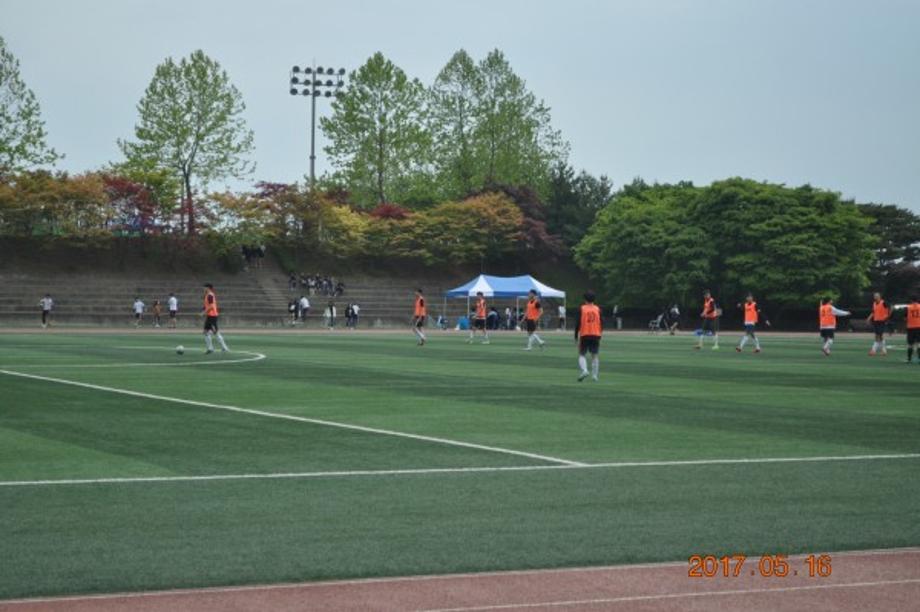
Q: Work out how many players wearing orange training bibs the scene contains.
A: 10